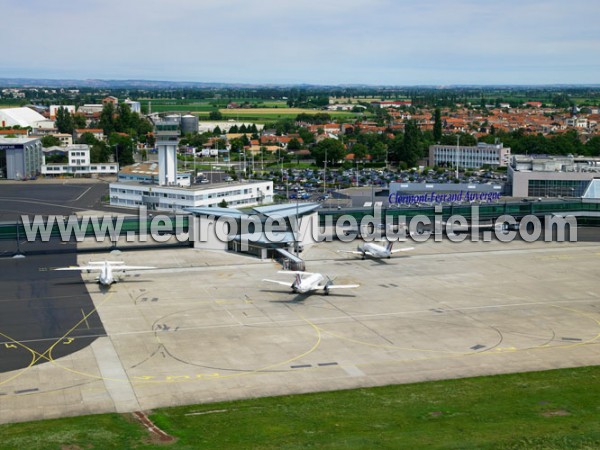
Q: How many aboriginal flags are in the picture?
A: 0